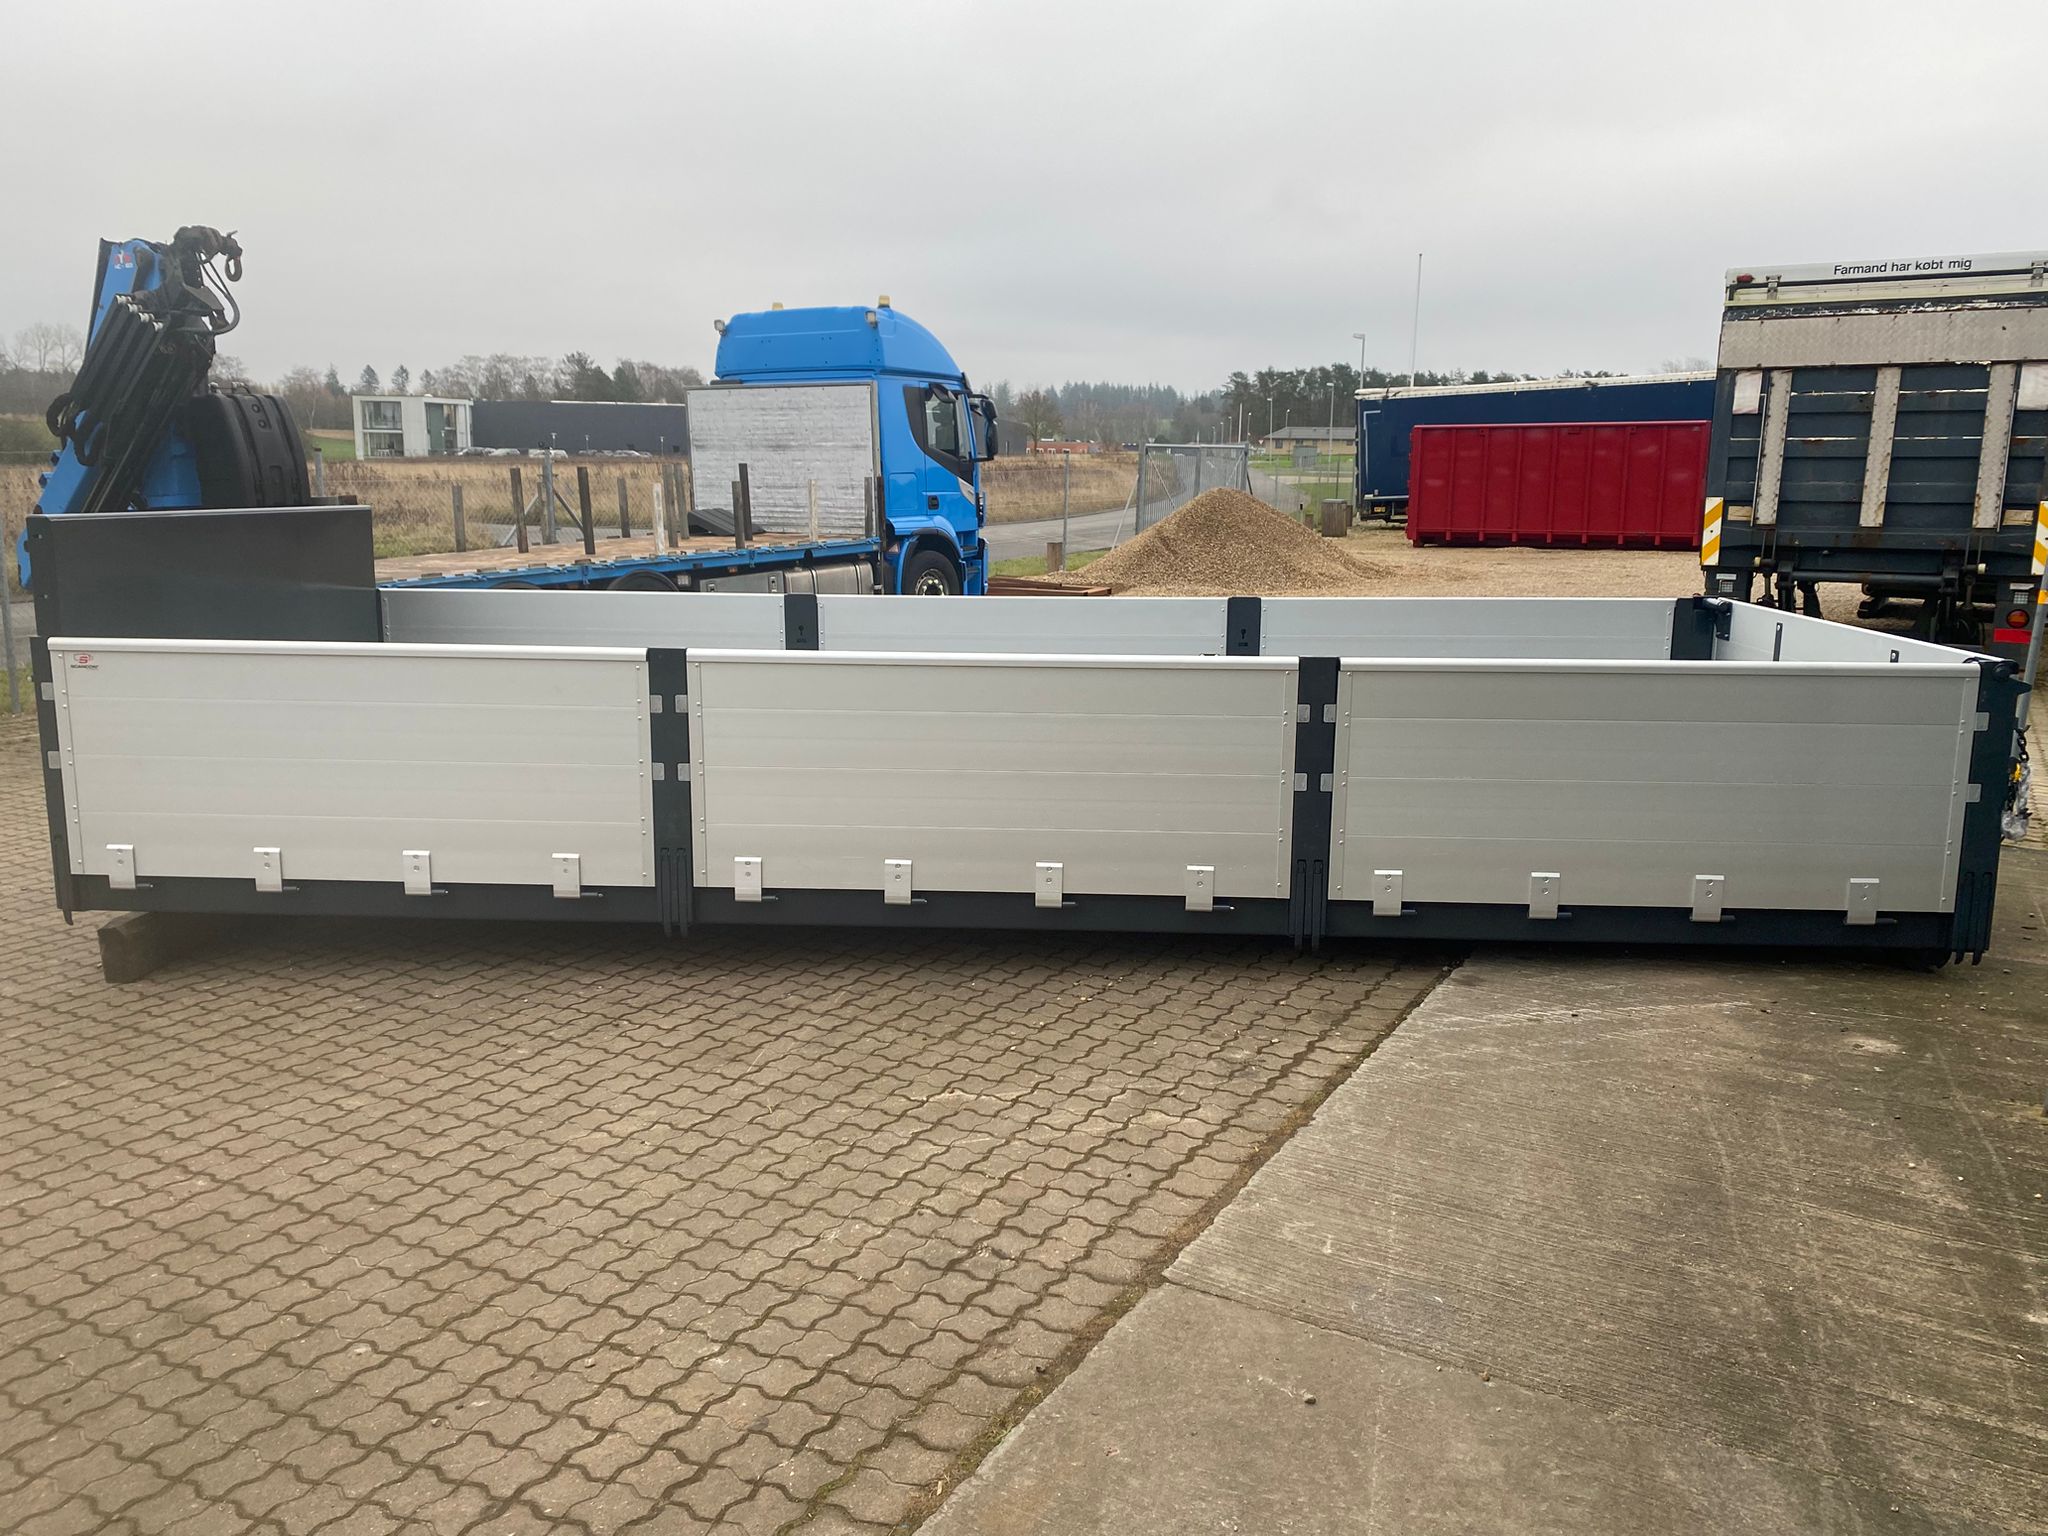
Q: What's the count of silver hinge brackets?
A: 12